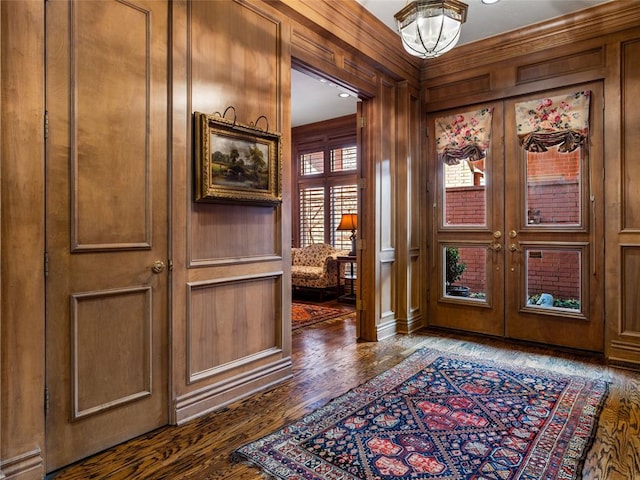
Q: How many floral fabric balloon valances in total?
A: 2